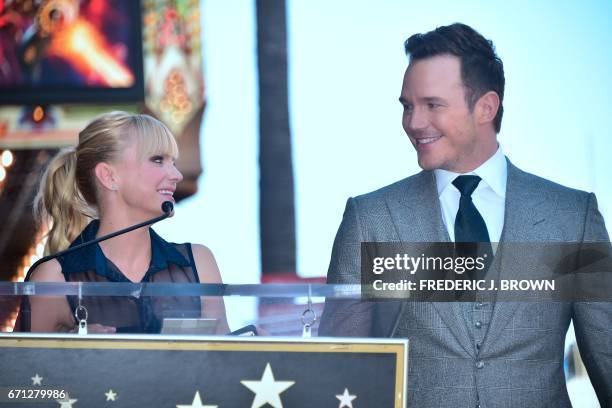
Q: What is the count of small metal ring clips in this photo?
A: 2